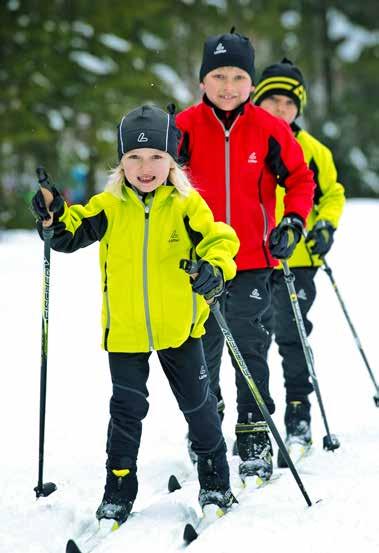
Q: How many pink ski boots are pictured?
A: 0